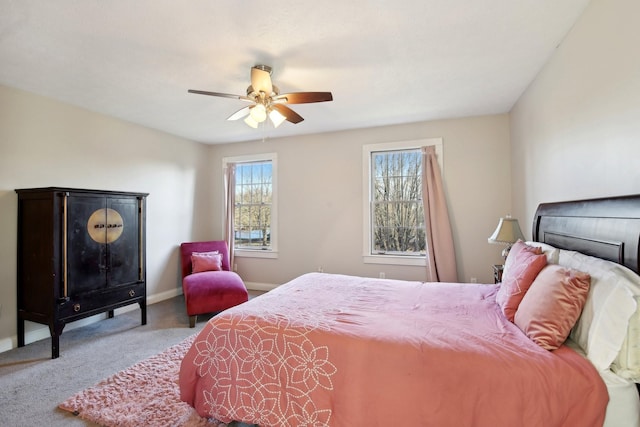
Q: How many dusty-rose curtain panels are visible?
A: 2